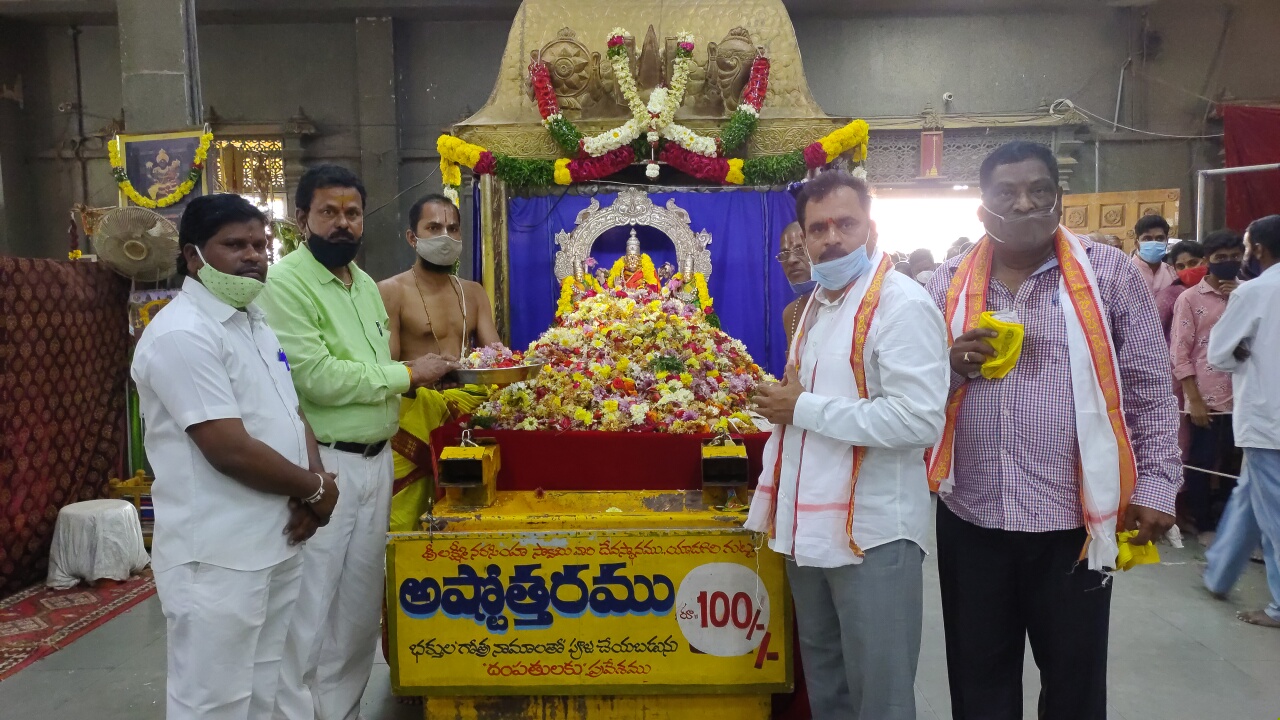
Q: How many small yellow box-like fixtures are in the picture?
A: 2